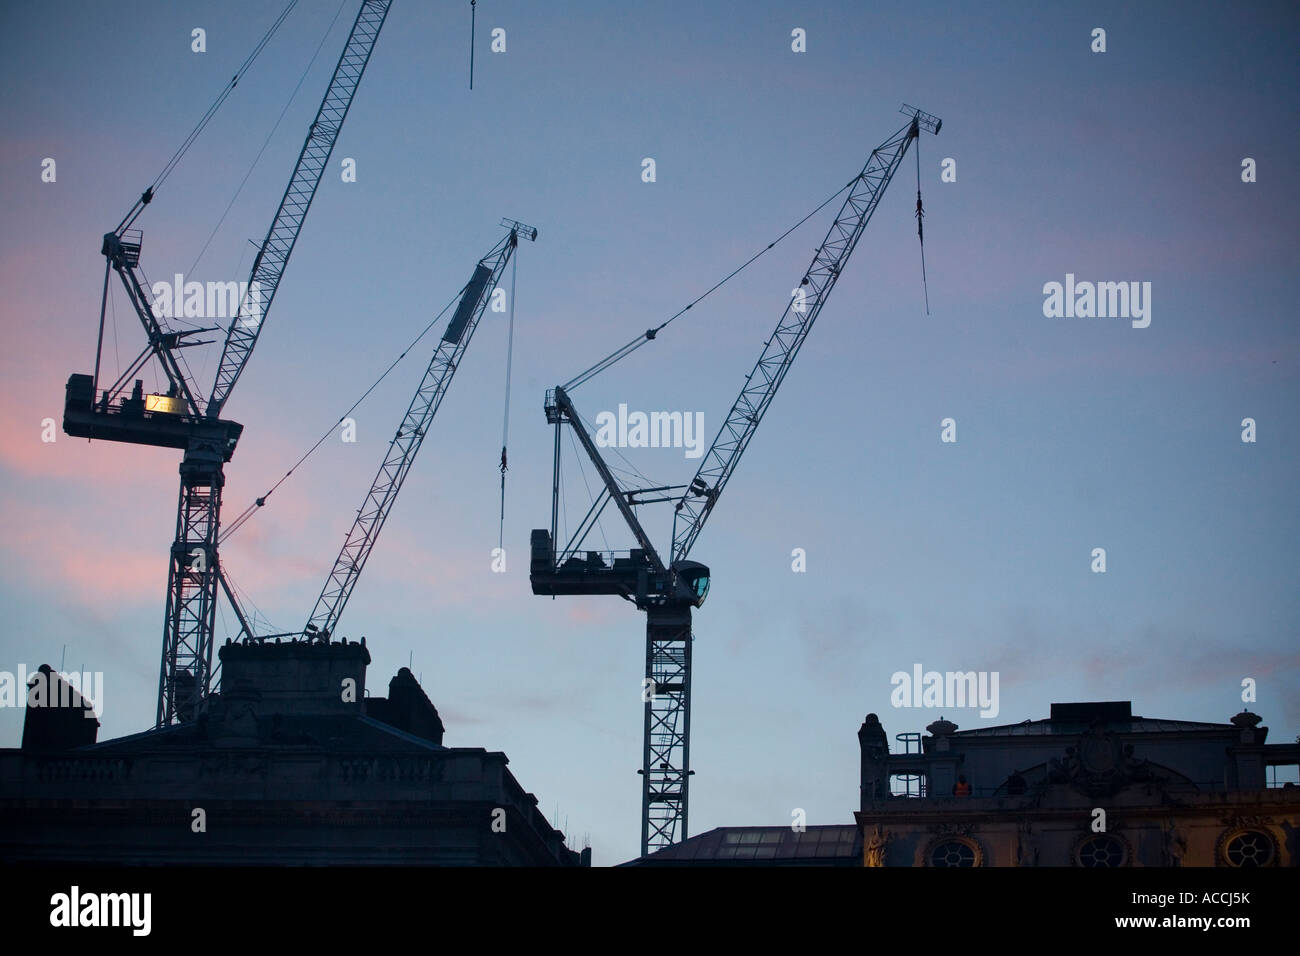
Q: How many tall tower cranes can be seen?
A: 3